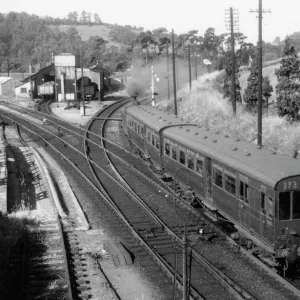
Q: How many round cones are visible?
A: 0